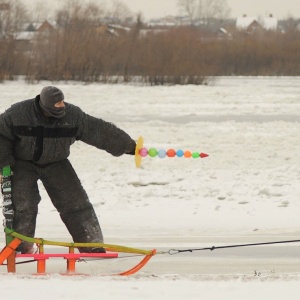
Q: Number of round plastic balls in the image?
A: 7